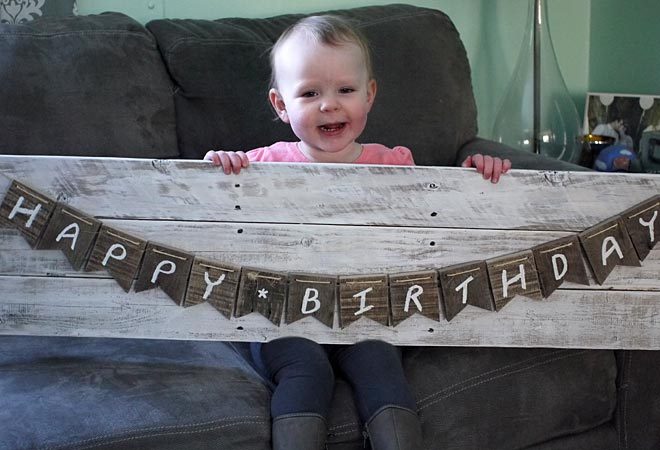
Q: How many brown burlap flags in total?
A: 14